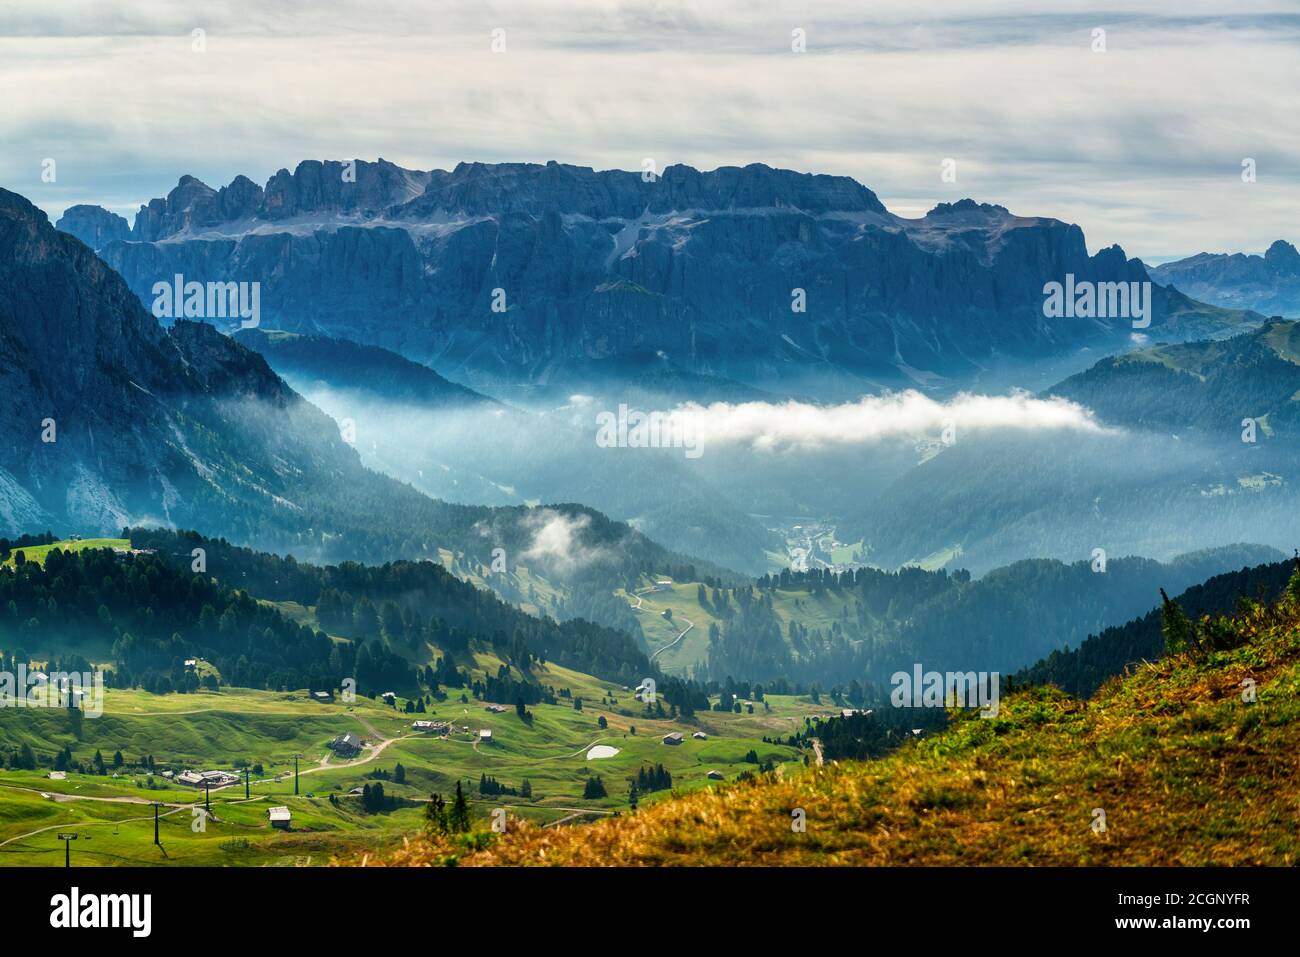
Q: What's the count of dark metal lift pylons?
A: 5